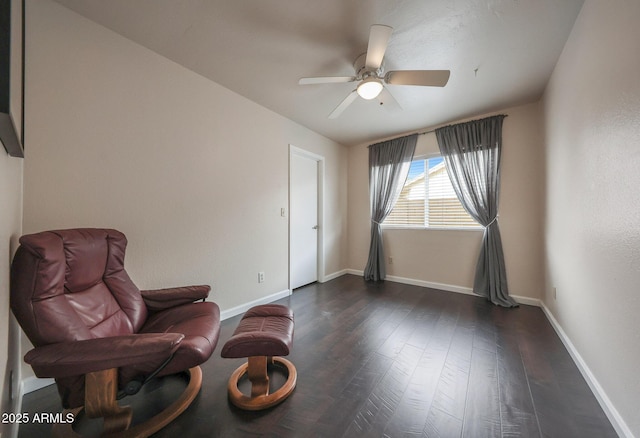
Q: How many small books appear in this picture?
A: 0